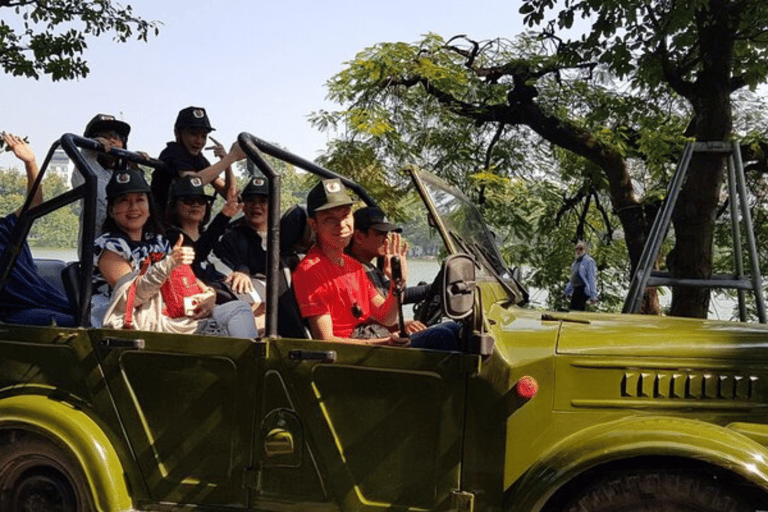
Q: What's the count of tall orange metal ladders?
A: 0